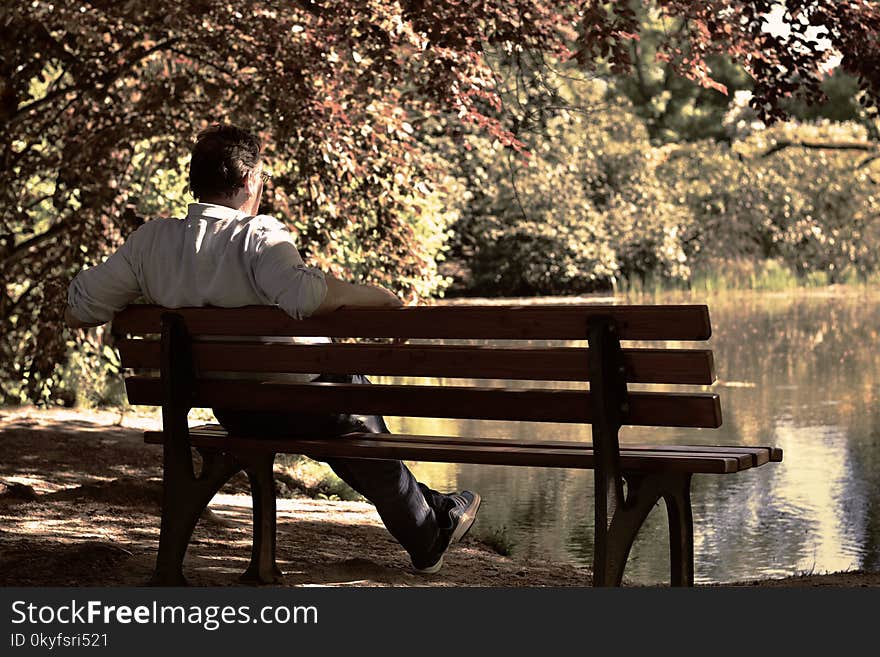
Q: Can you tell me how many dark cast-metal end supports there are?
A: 2